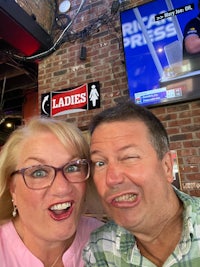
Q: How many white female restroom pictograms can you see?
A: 1